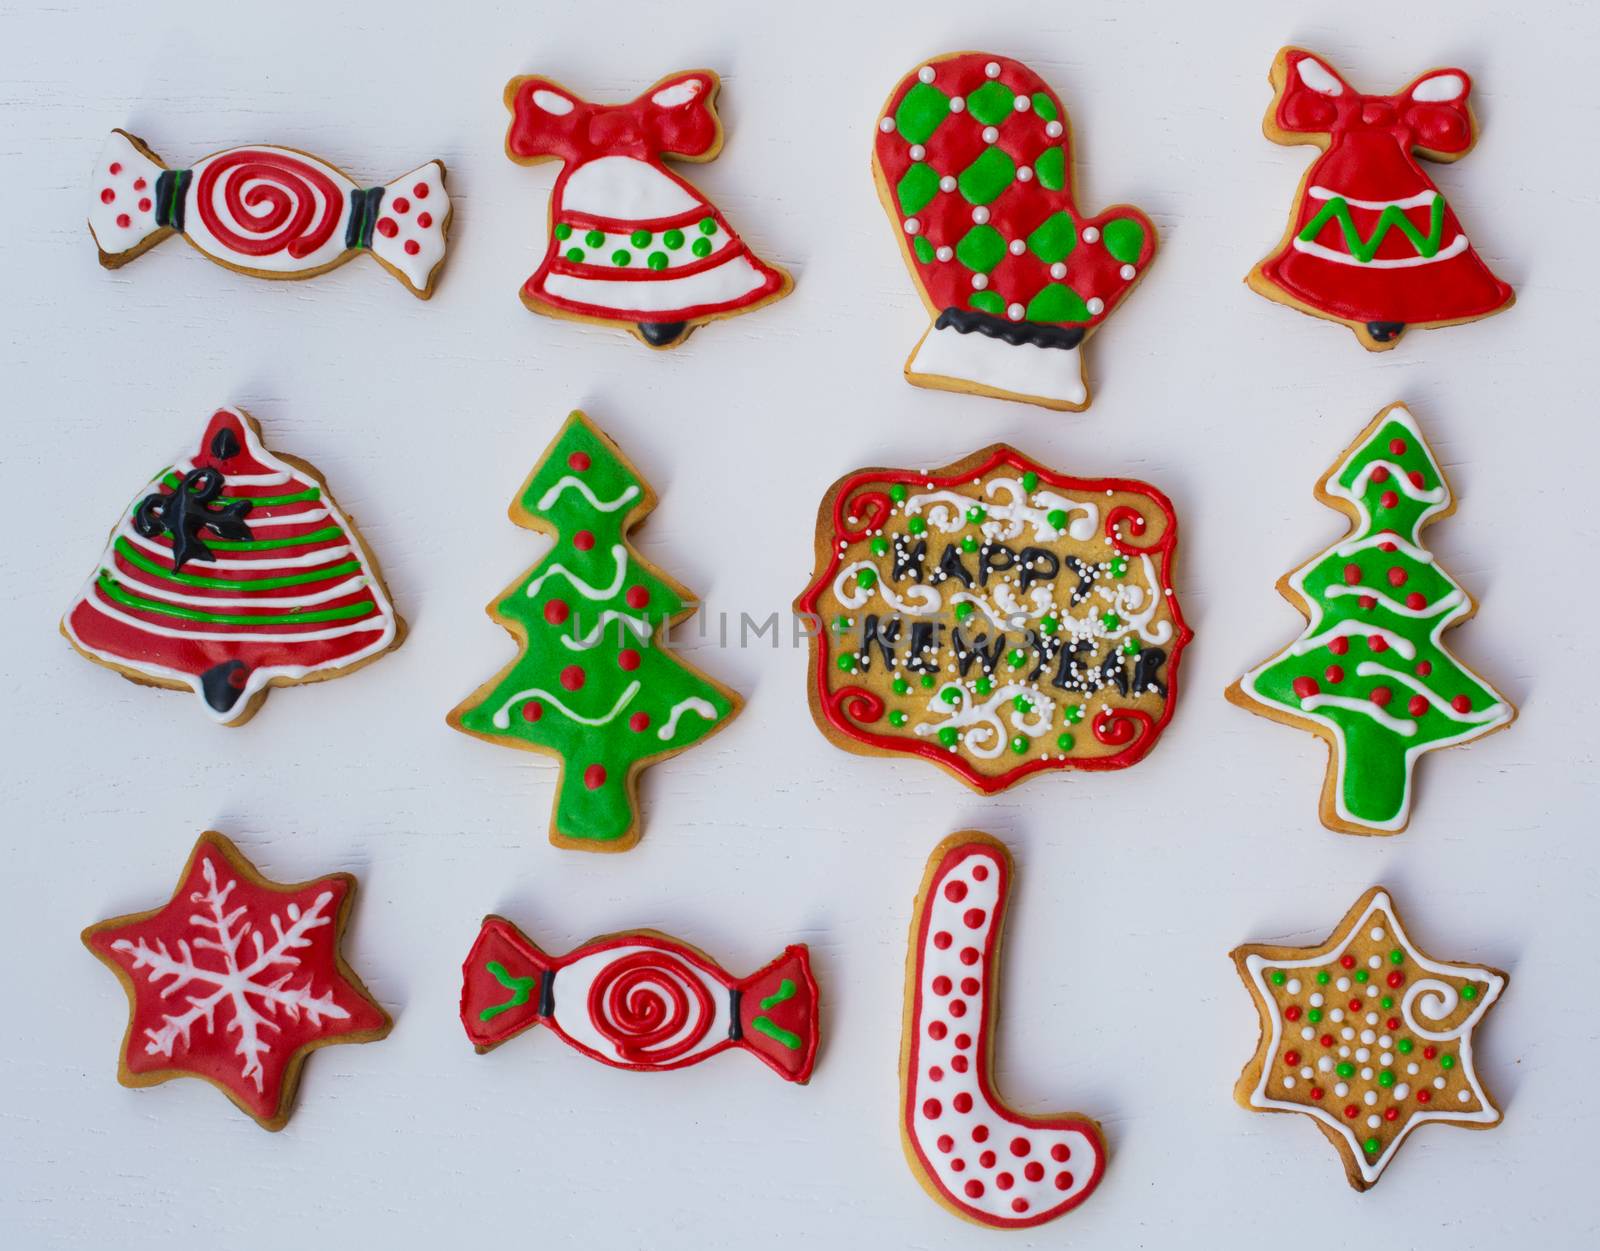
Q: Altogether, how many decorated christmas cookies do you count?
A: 12